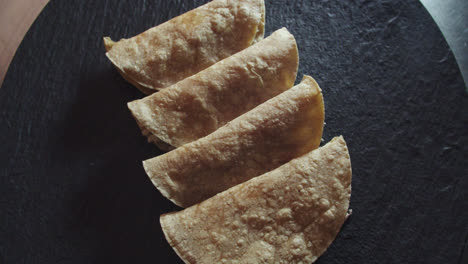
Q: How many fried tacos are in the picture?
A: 4